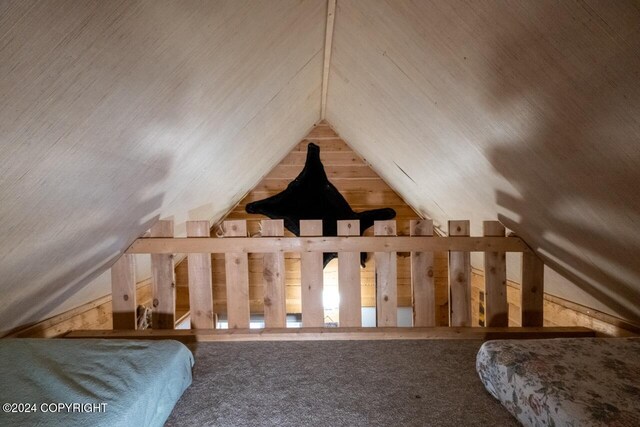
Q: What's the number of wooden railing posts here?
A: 12